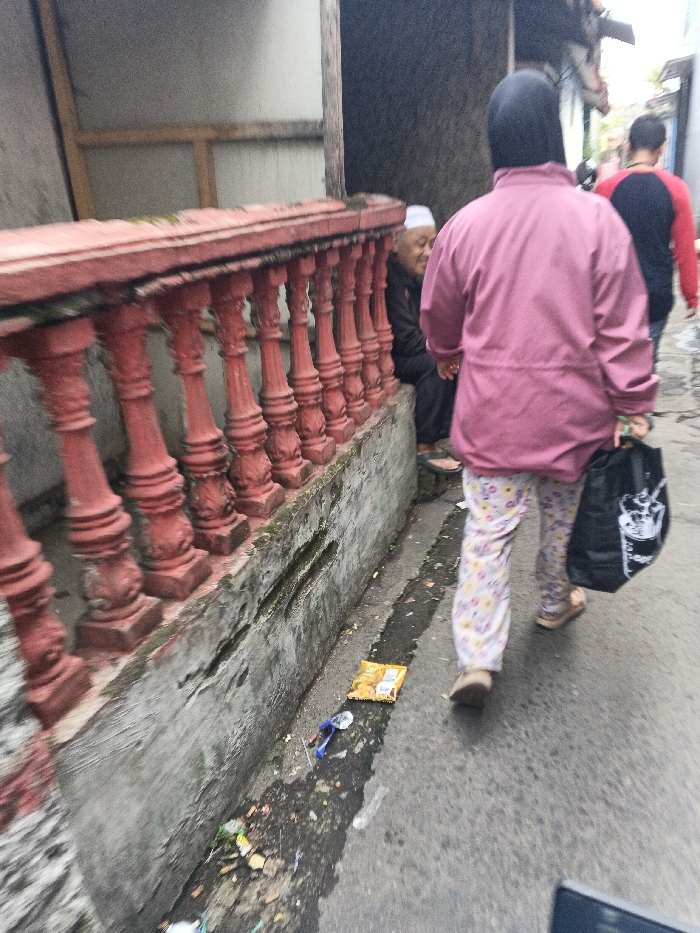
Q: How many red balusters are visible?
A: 11